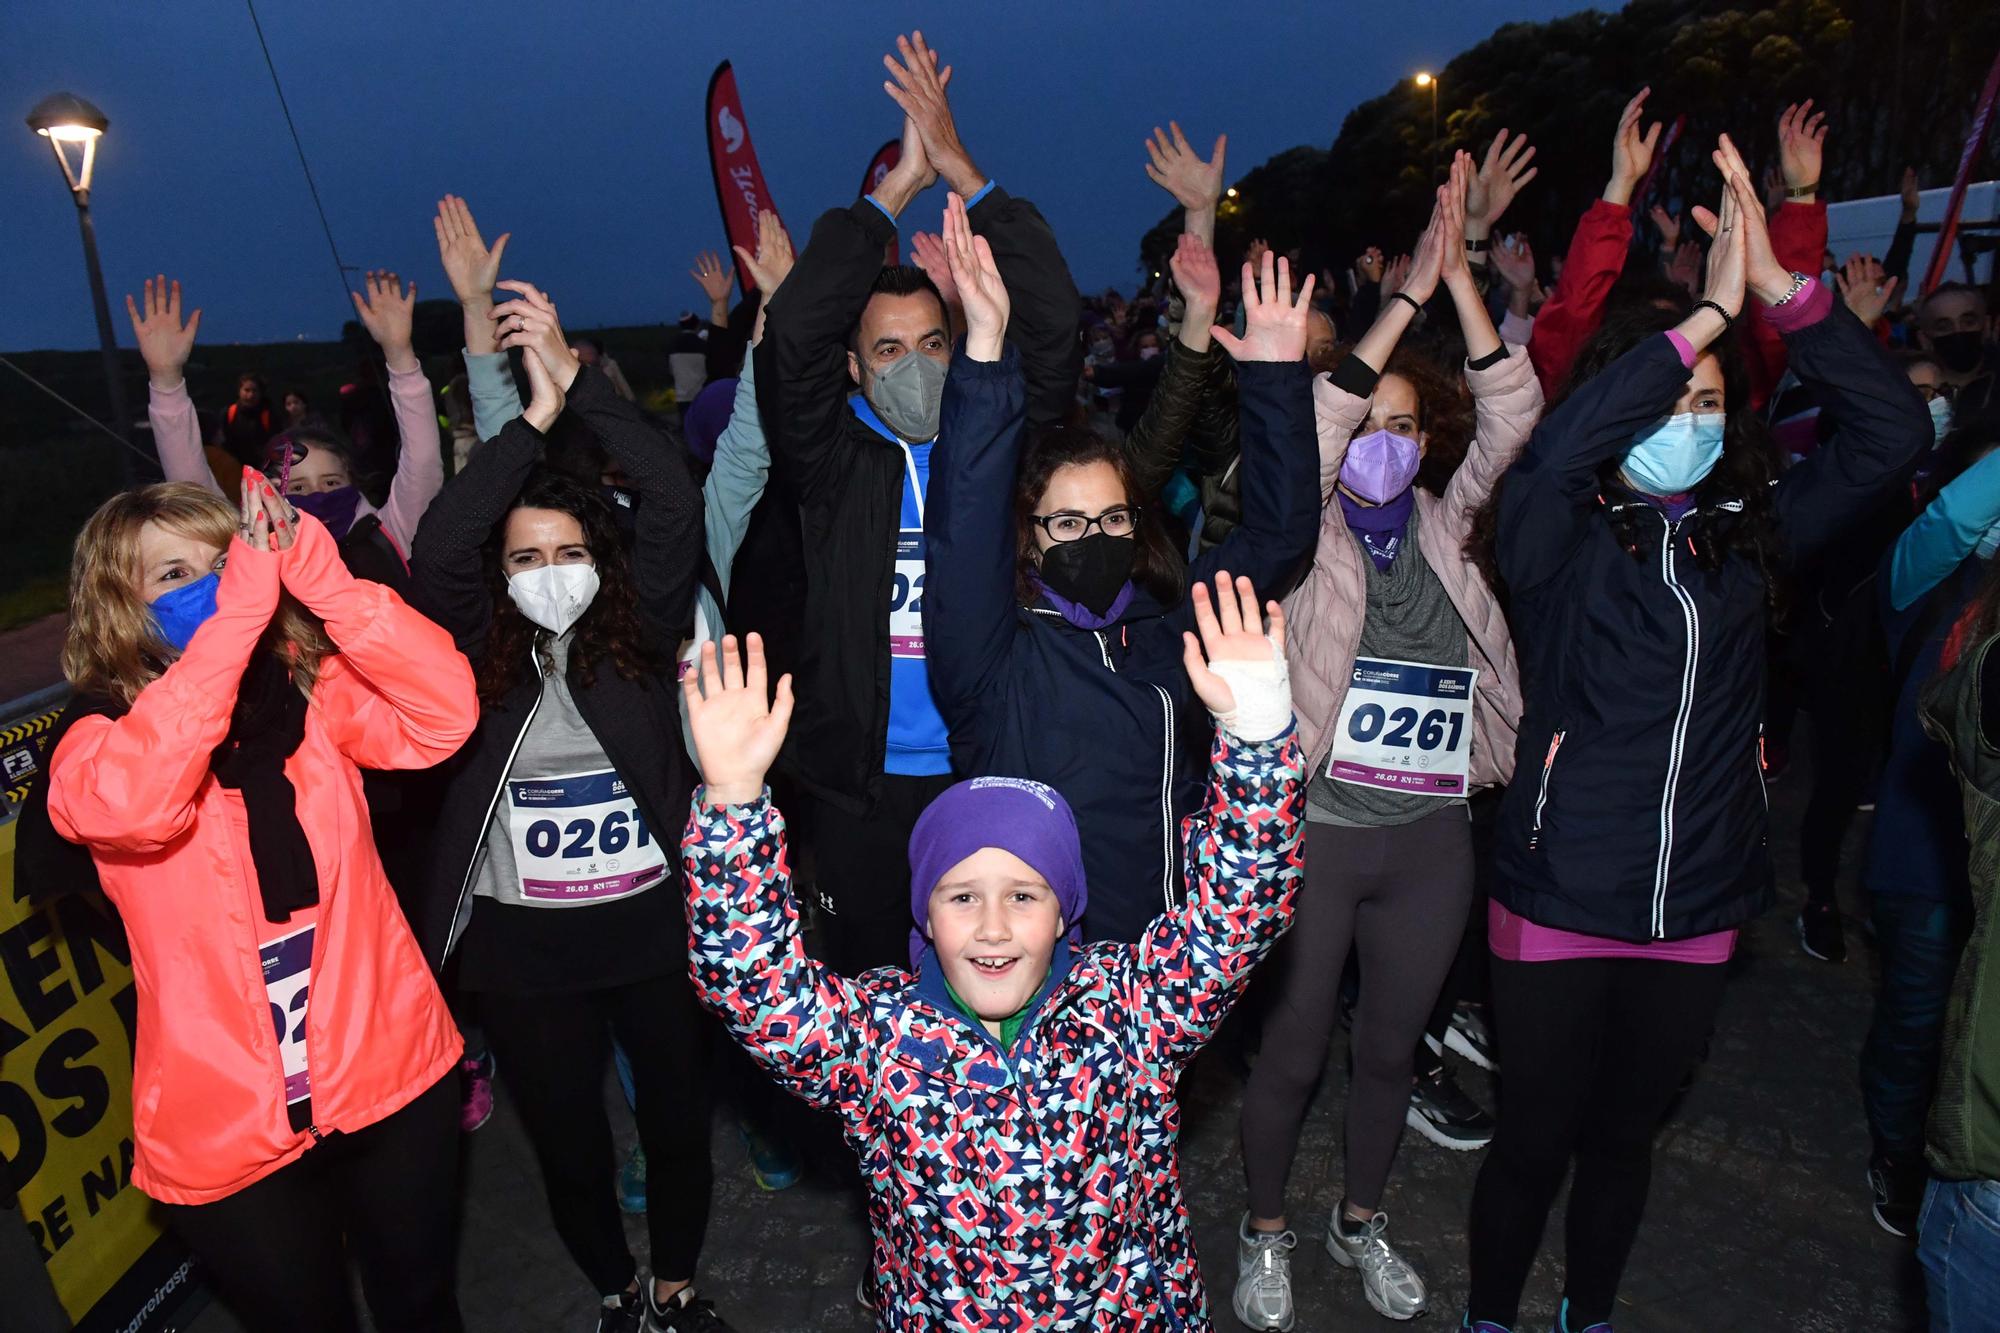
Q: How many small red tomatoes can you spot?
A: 0